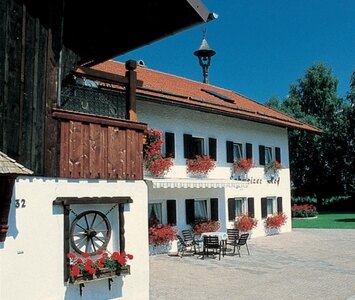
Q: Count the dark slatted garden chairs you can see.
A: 5